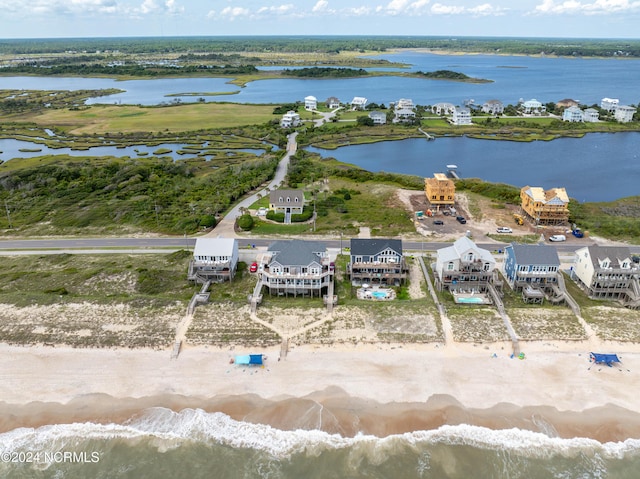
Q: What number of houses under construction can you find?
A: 2